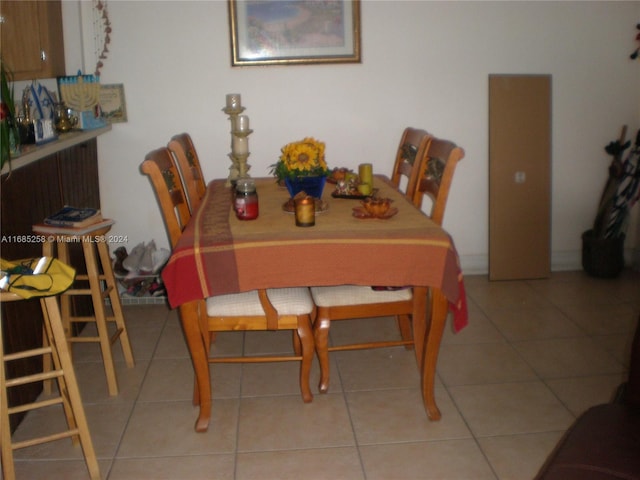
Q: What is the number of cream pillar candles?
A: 3